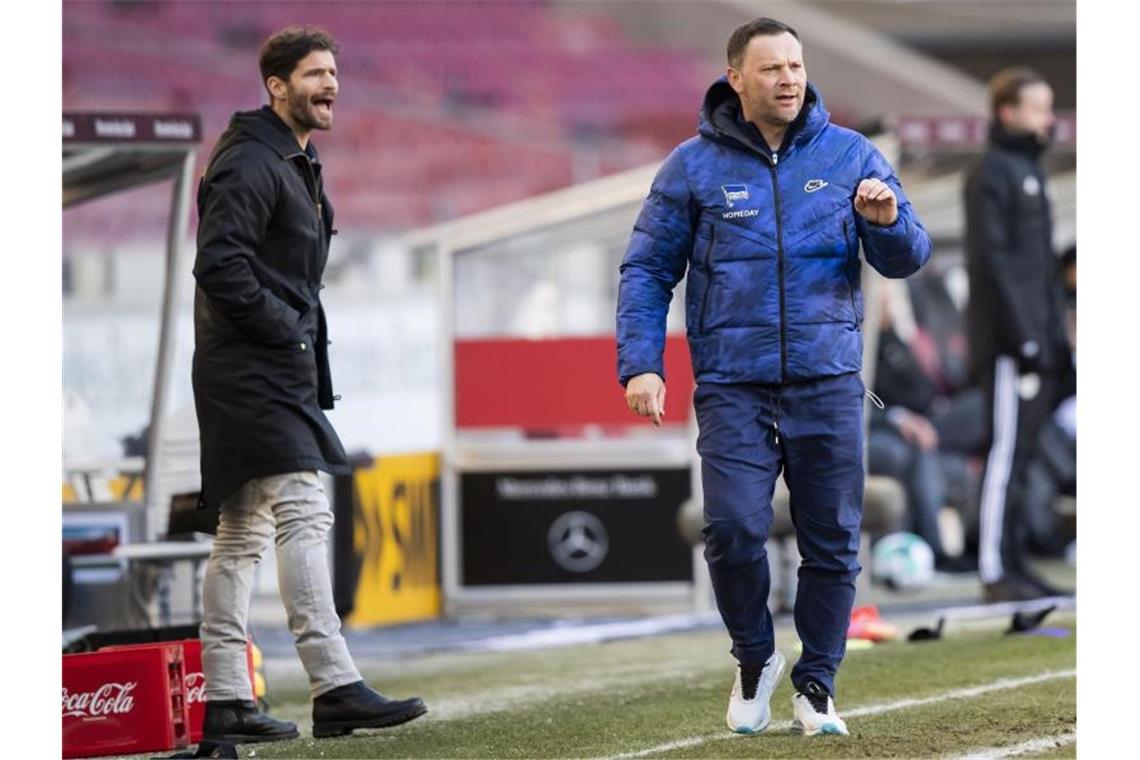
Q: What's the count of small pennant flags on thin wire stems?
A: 0